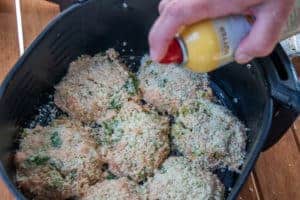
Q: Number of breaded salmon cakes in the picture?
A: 7